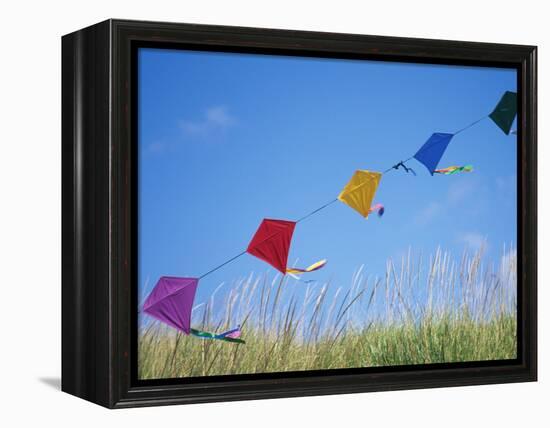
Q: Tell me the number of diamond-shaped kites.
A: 5